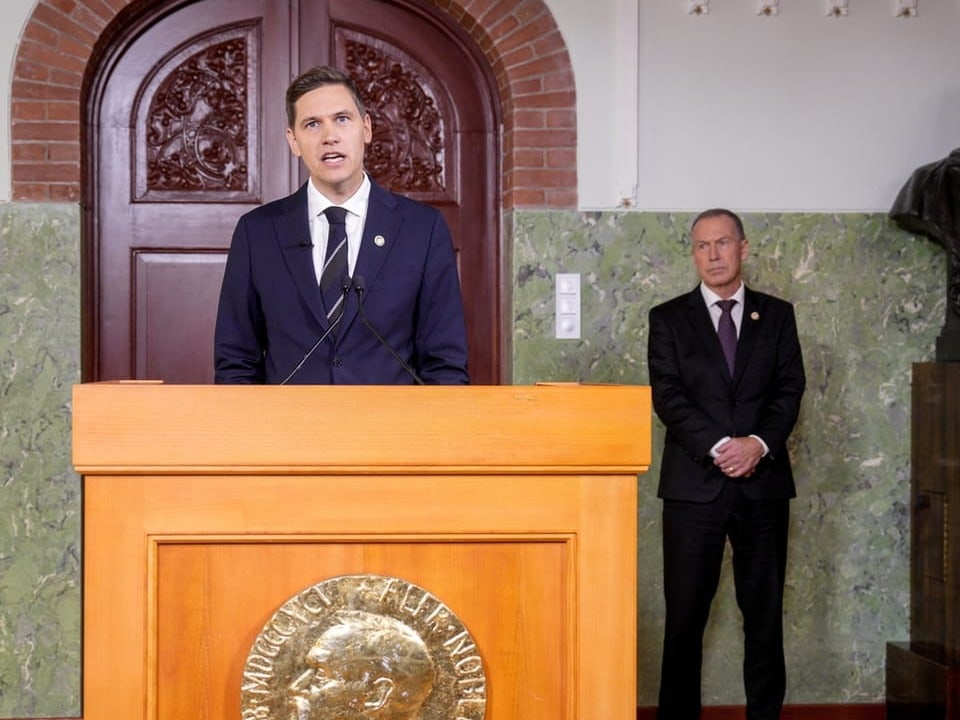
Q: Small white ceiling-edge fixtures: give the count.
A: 4